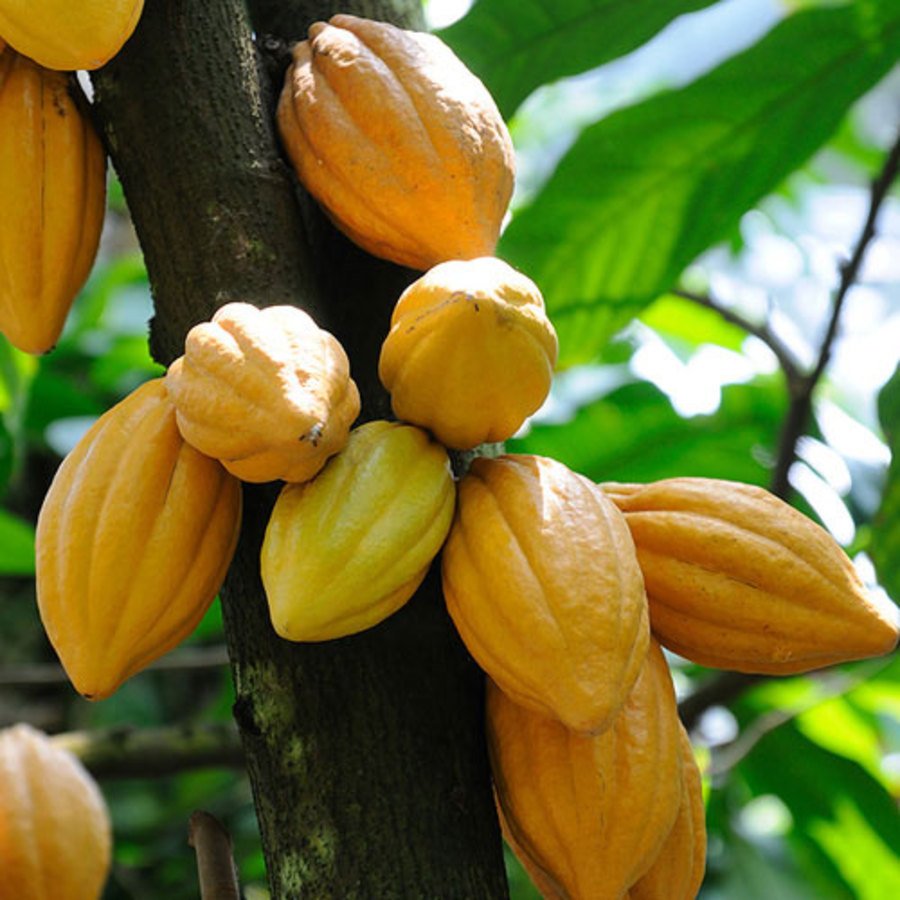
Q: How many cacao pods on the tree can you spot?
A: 12